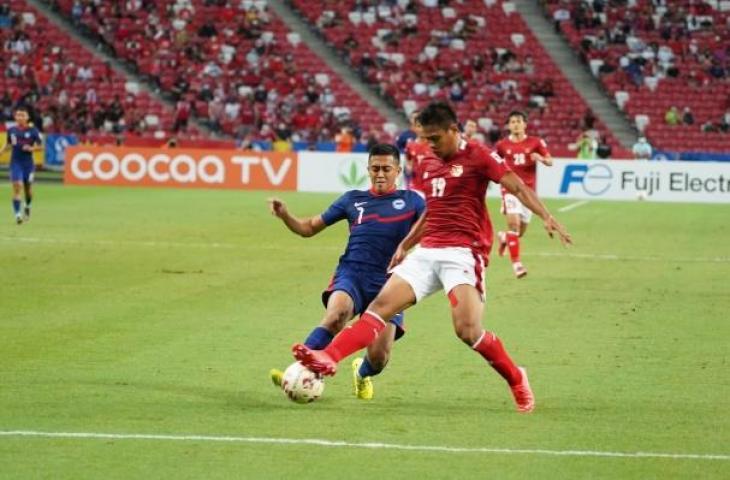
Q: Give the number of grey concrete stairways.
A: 3